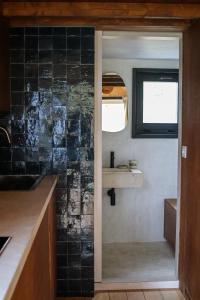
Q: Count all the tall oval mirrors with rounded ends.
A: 1